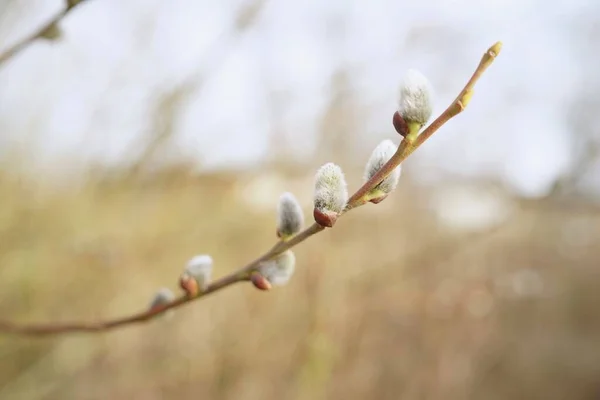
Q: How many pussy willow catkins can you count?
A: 7